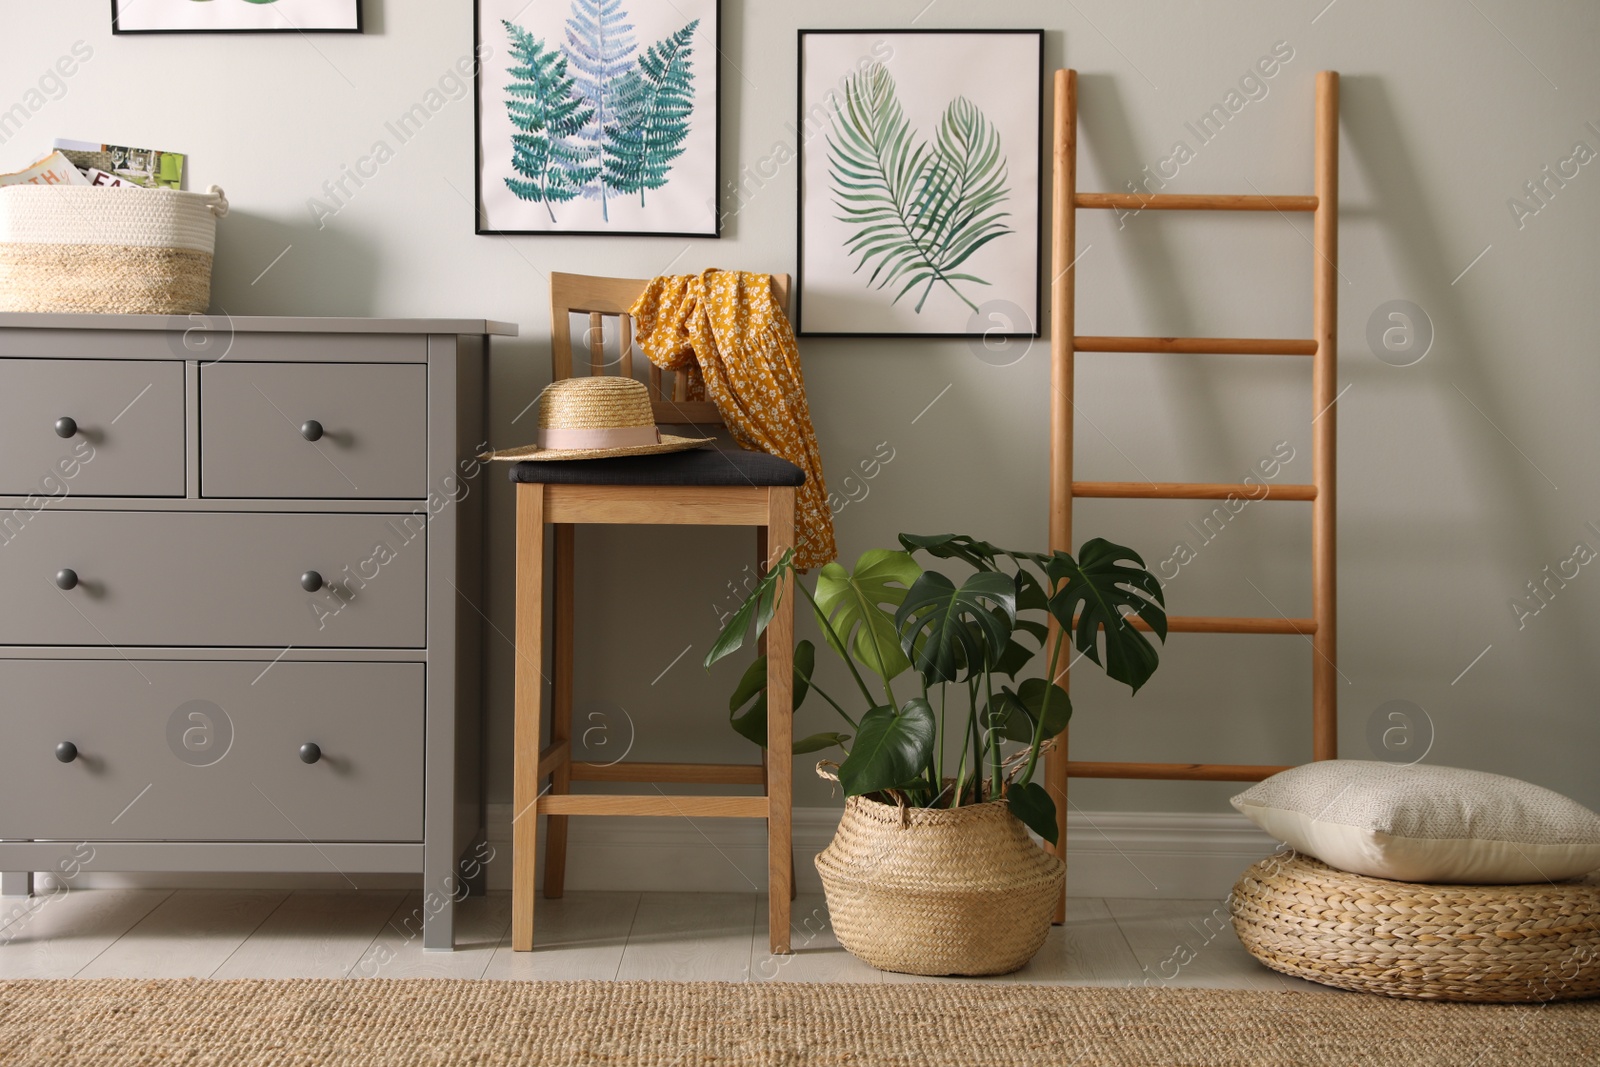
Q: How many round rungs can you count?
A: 5